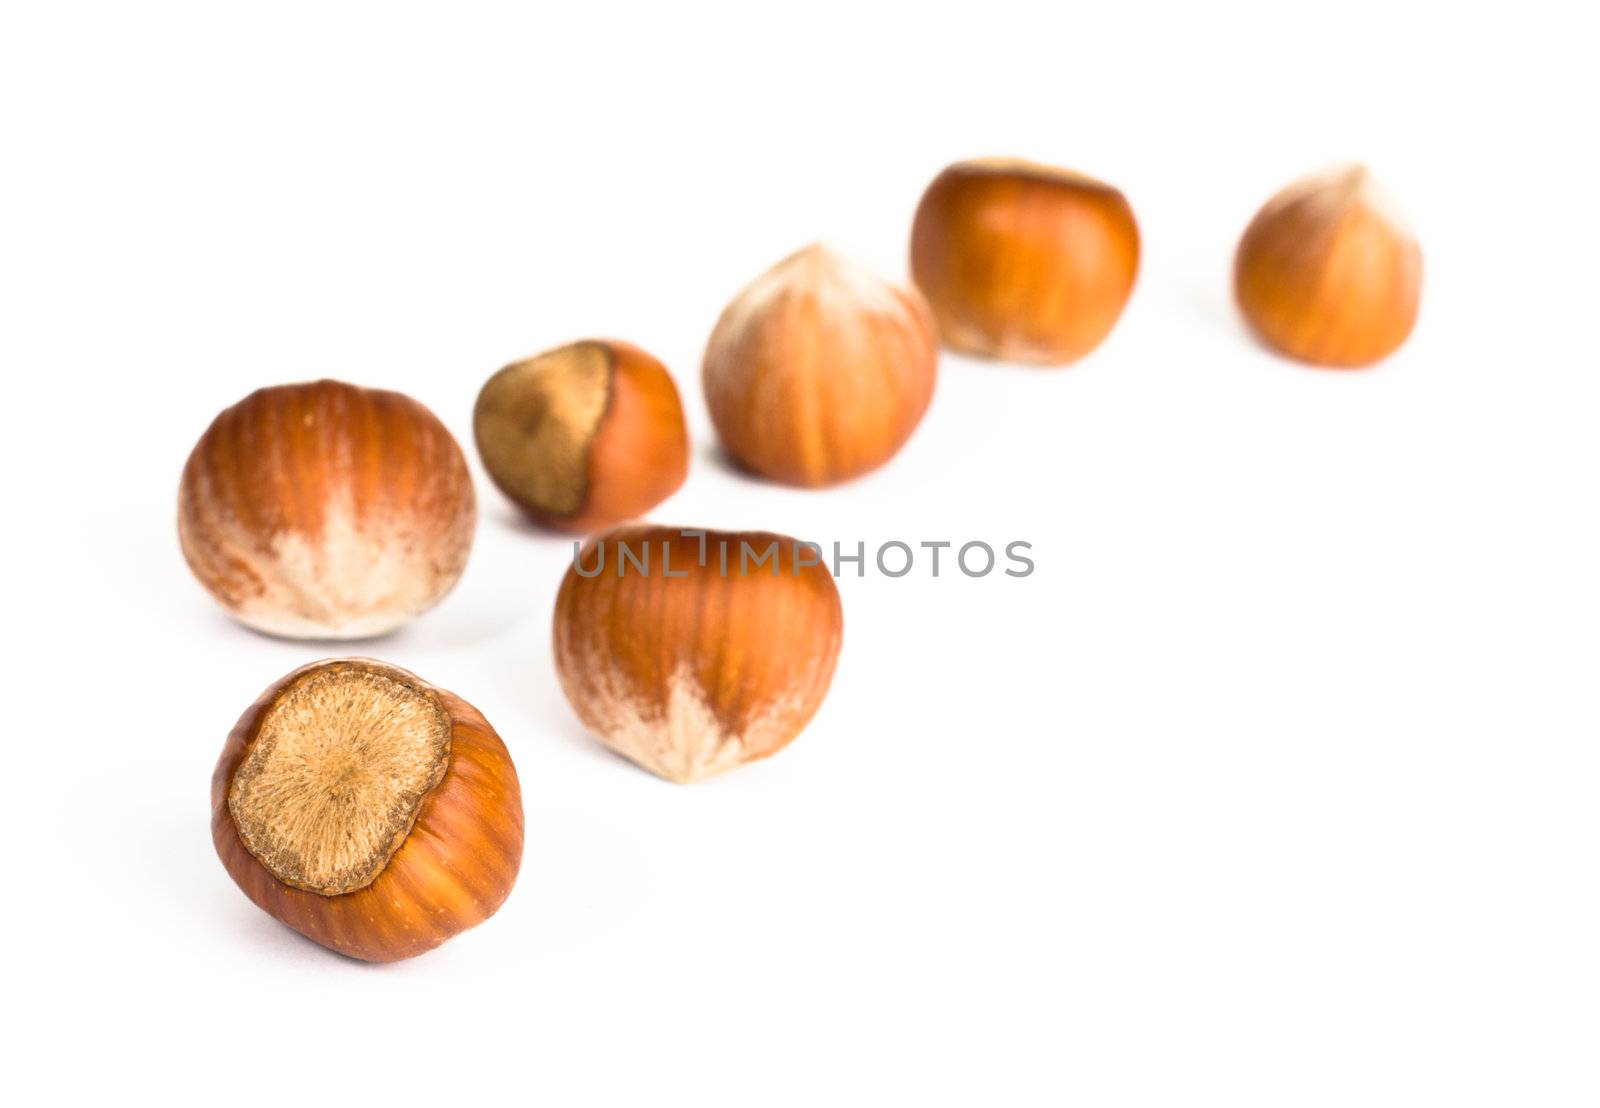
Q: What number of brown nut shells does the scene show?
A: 7